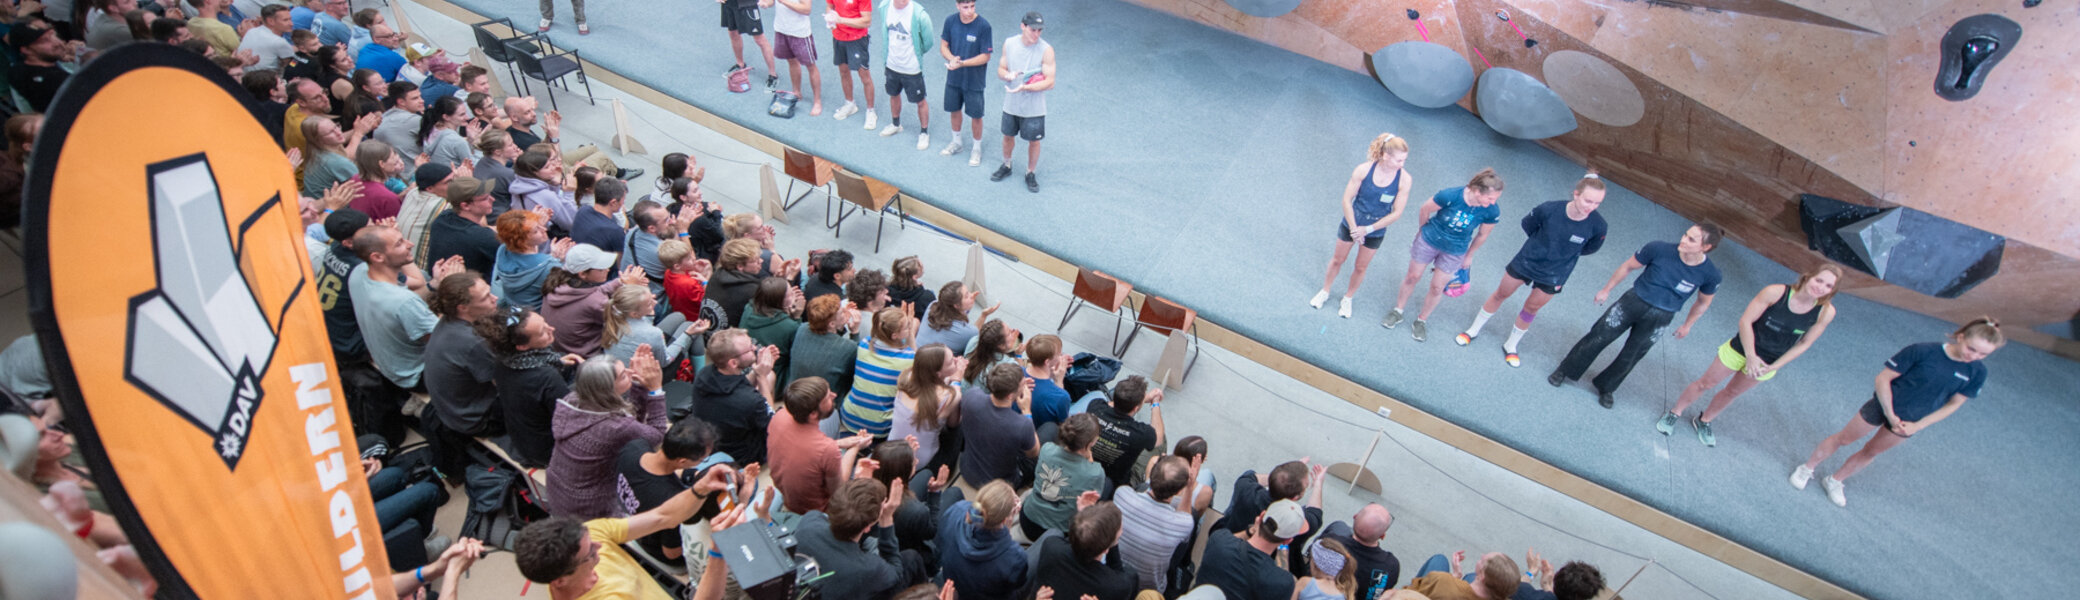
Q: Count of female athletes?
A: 6